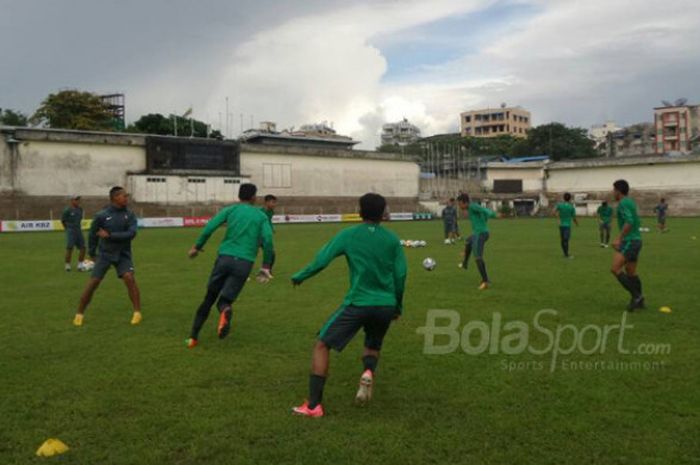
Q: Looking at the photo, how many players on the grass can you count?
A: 11